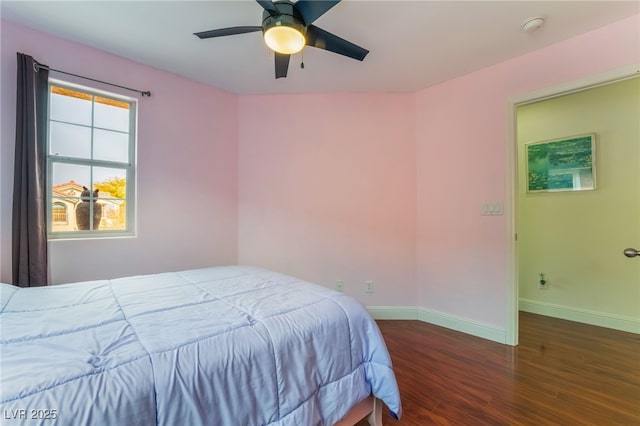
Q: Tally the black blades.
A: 5